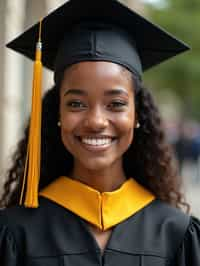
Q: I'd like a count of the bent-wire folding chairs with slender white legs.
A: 0